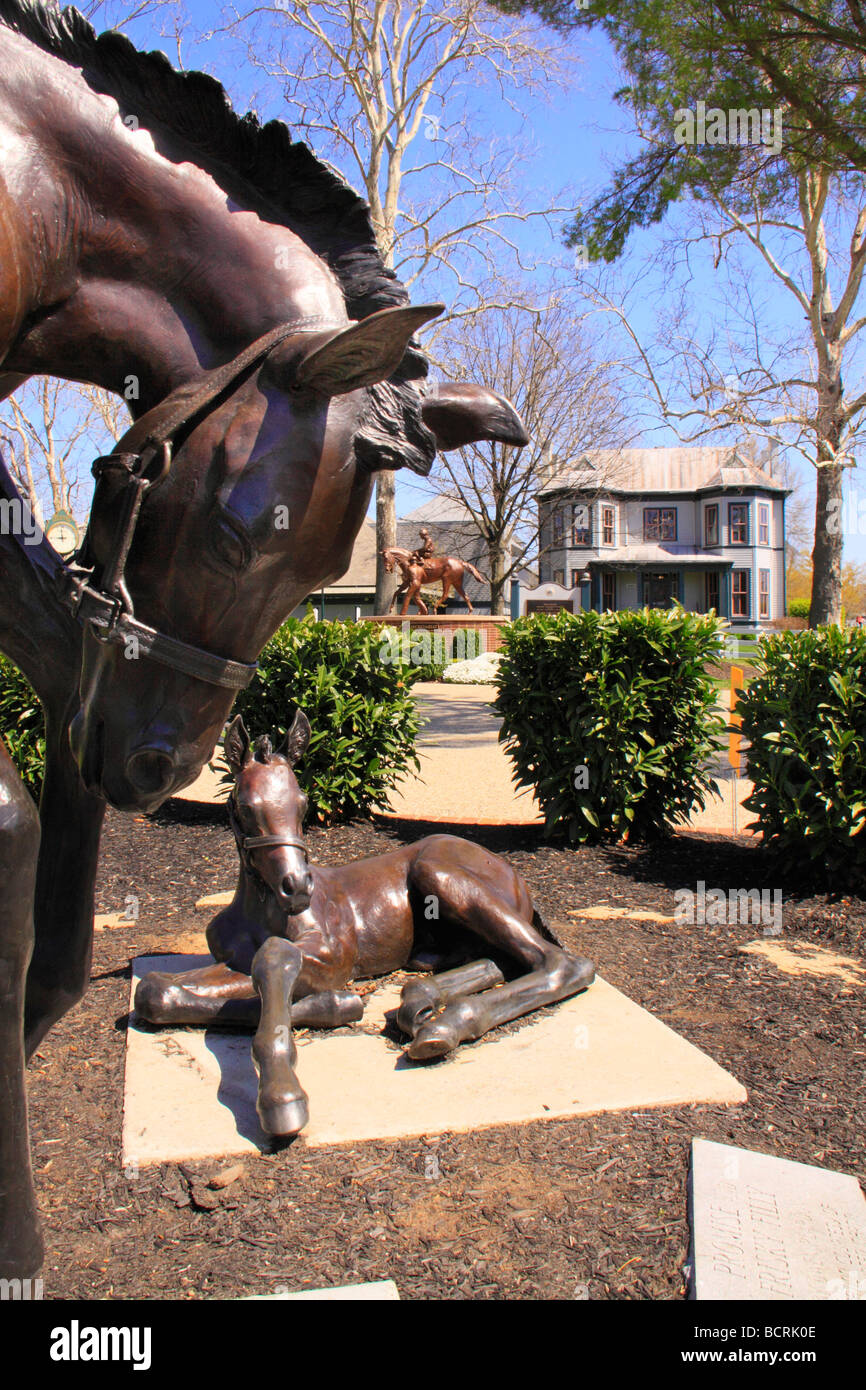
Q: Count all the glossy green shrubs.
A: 4